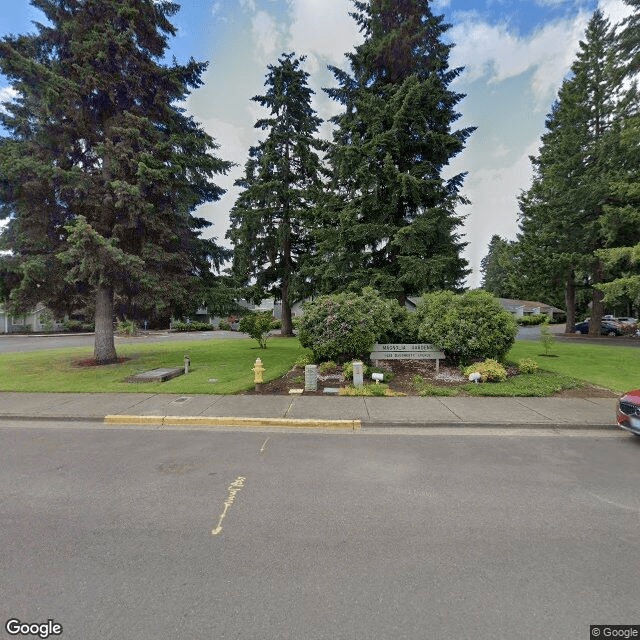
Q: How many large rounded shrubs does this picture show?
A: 2